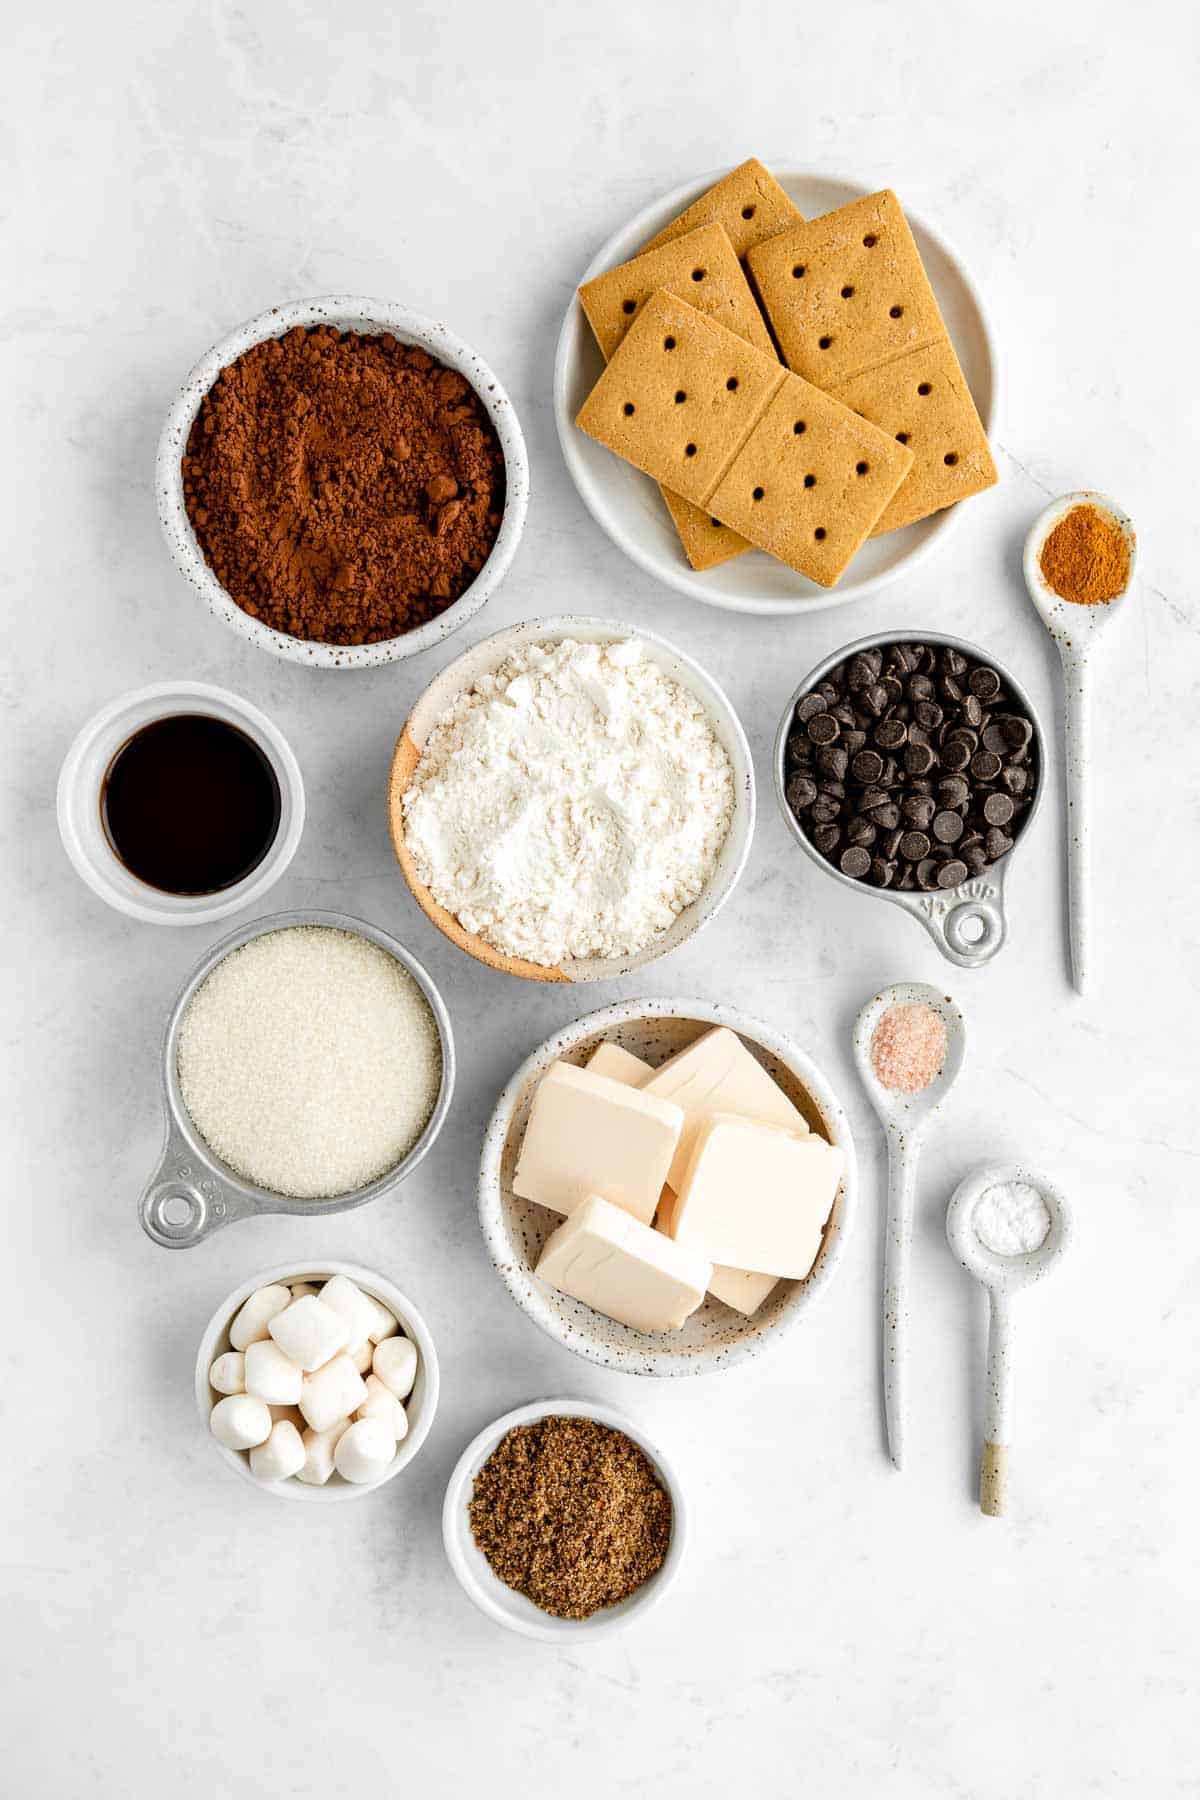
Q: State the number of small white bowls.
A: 3